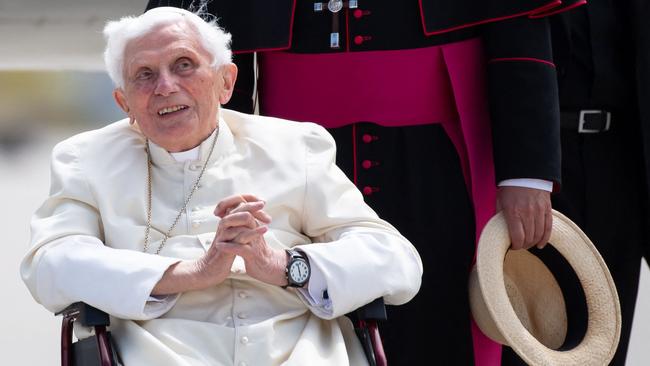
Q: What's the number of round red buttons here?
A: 5